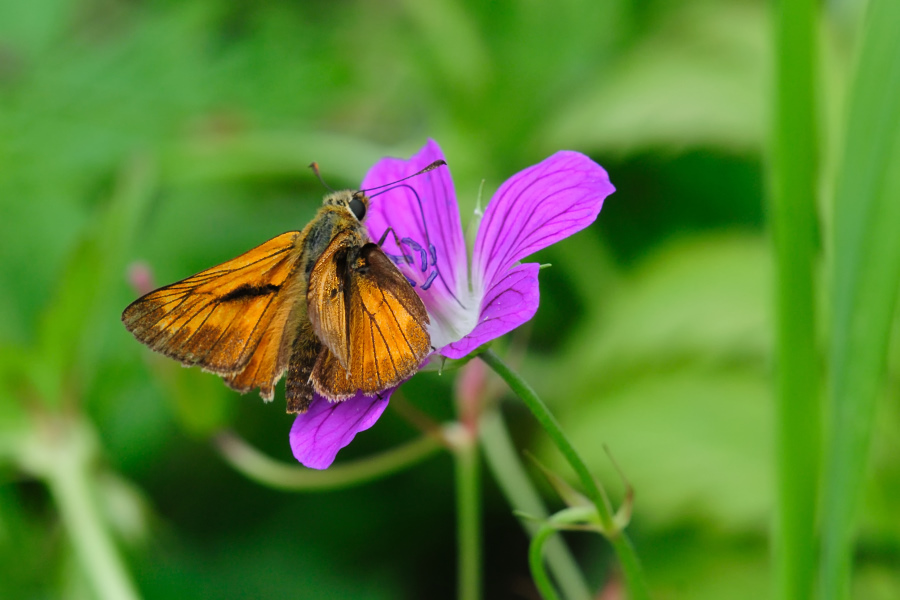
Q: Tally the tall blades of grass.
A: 2